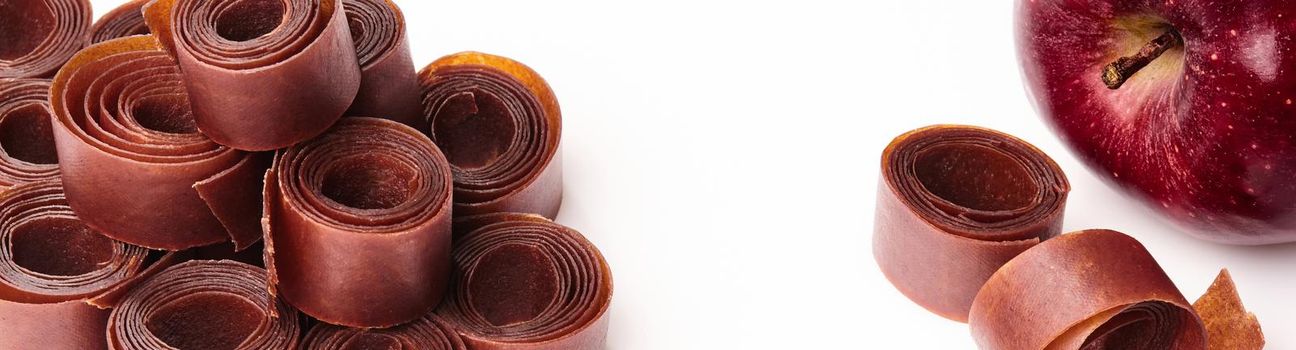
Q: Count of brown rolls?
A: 14